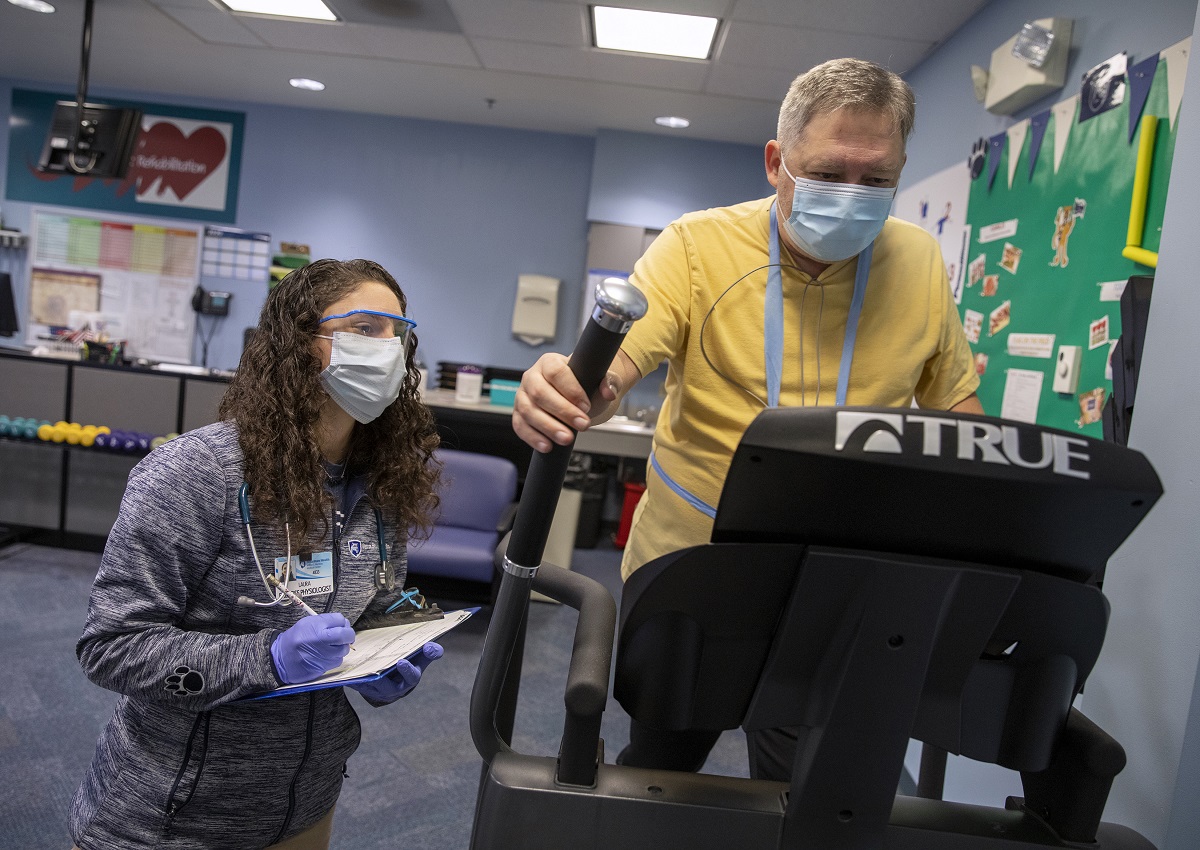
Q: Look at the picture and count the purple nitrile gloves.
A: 2